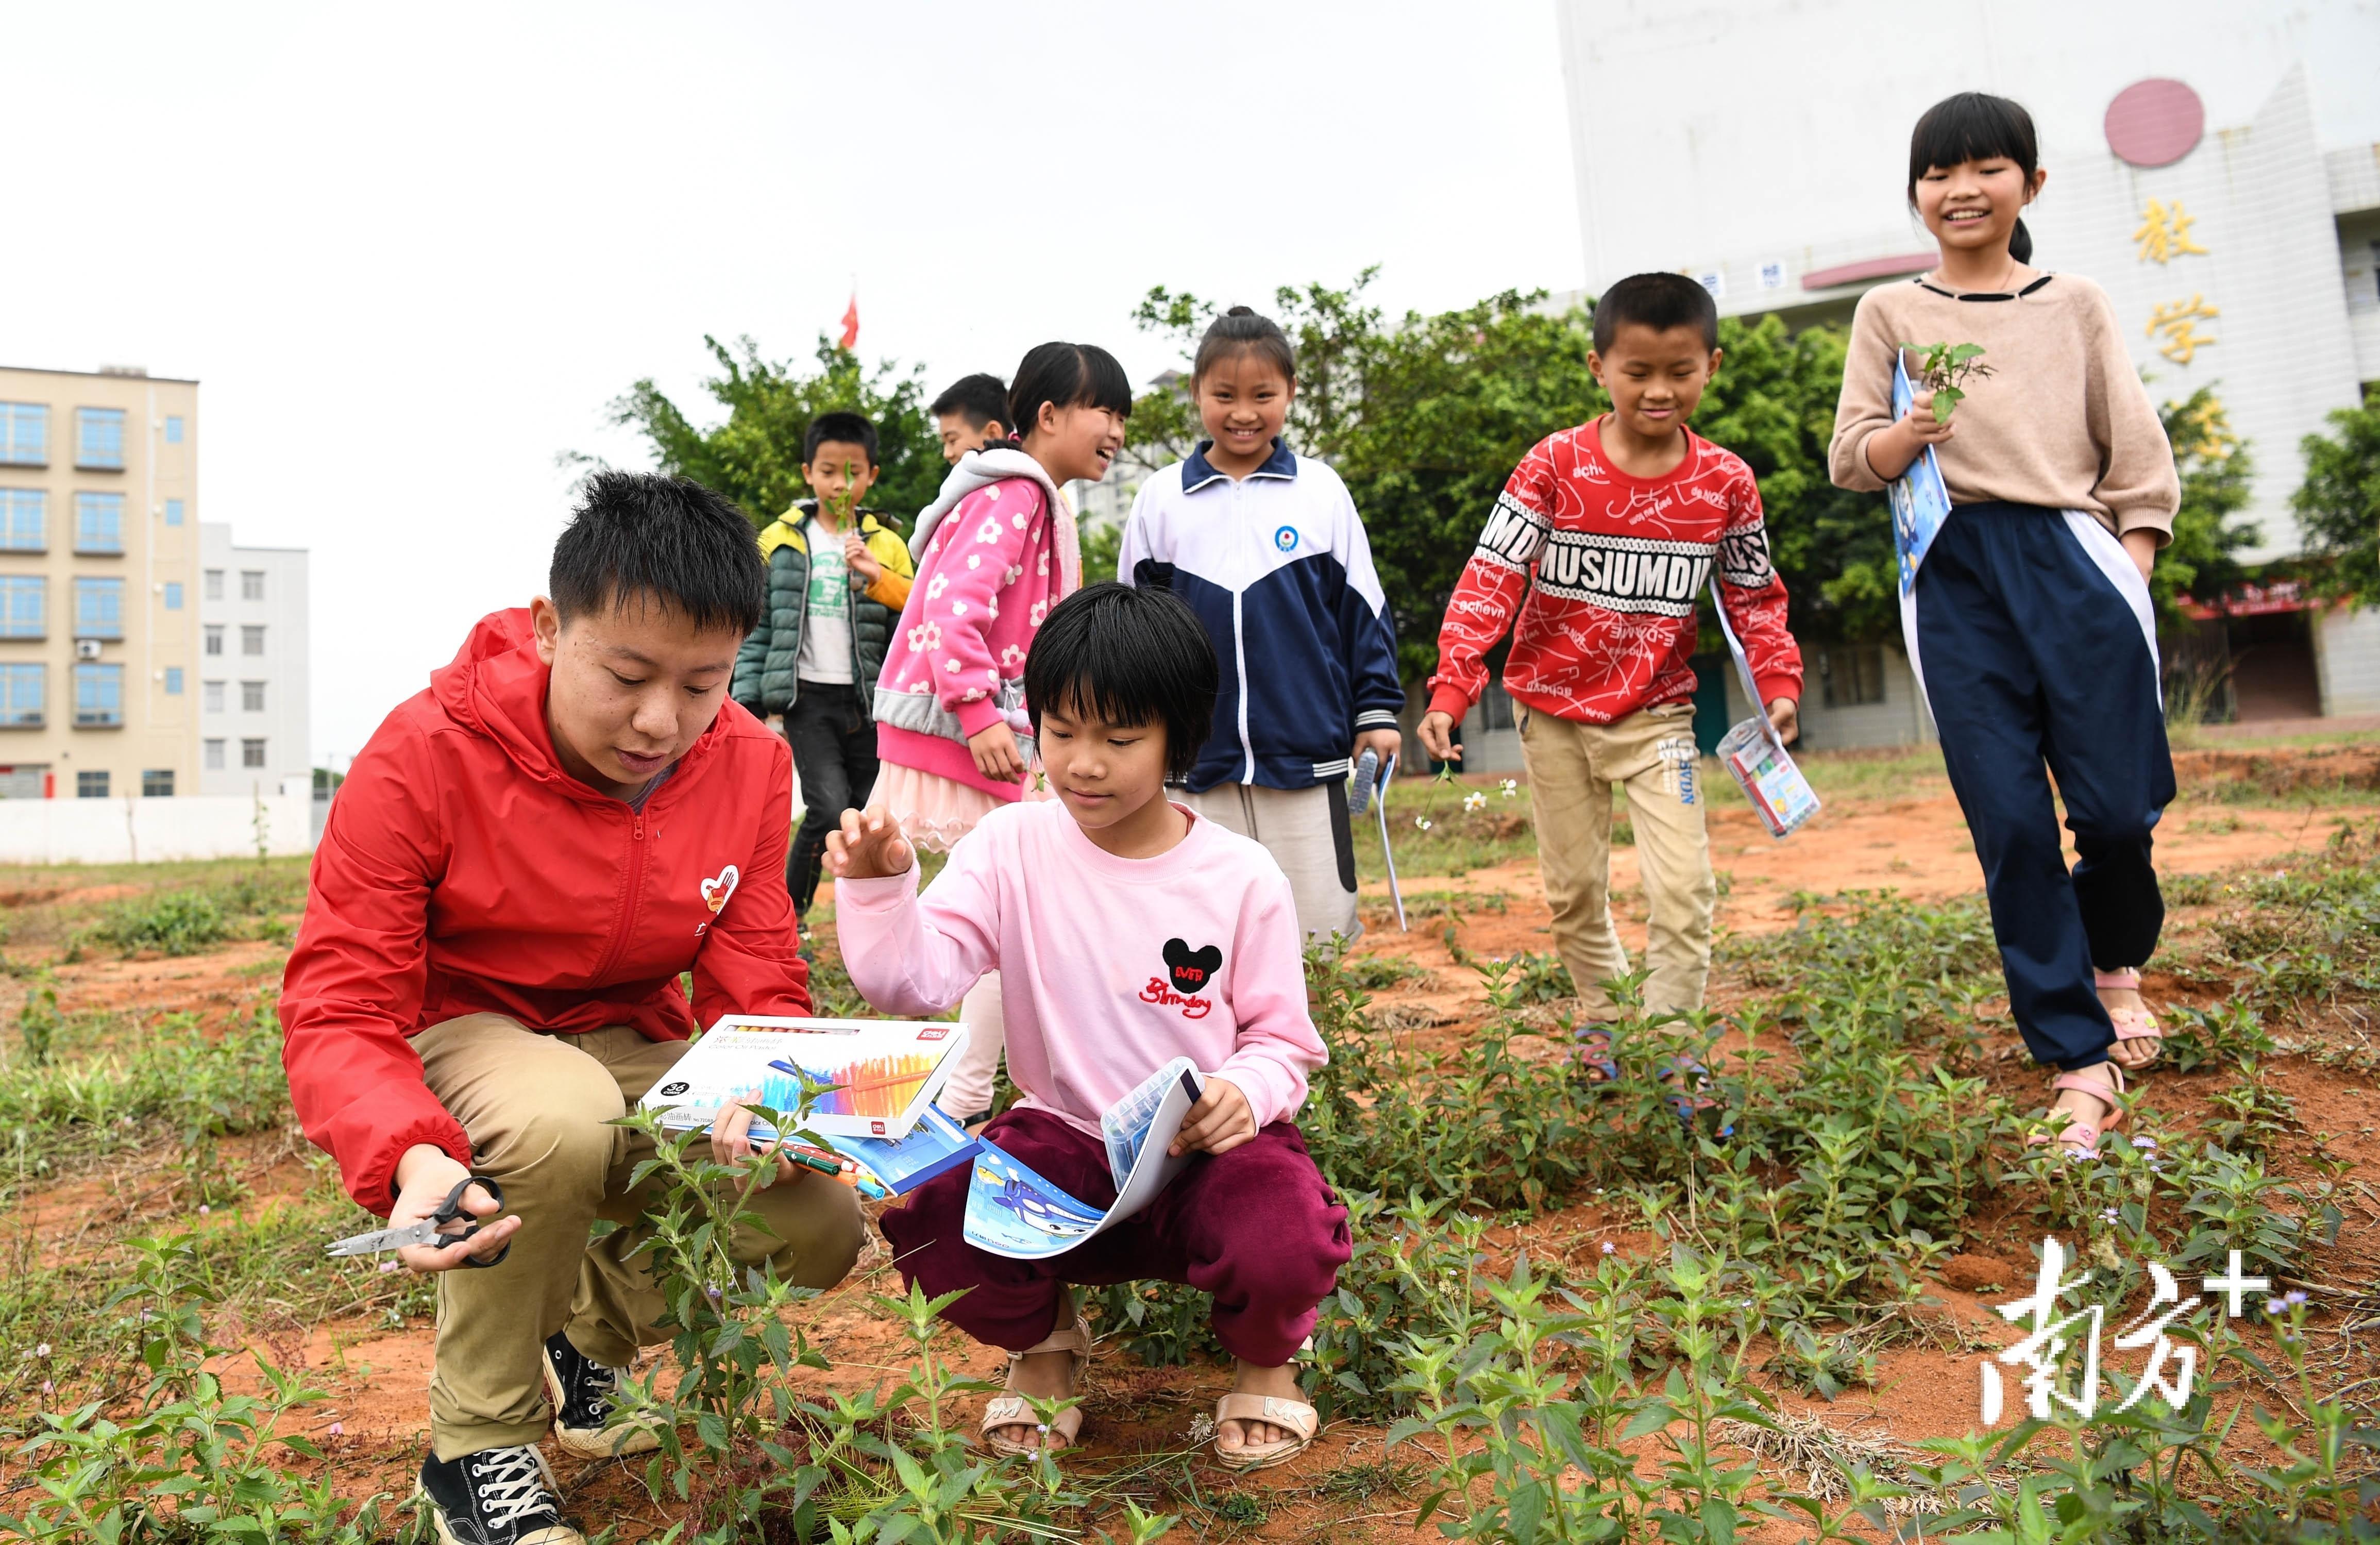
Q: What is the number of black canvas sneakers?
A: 2